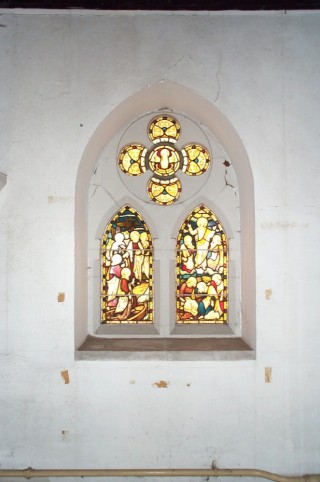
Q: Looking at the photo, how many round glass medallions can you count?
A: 5